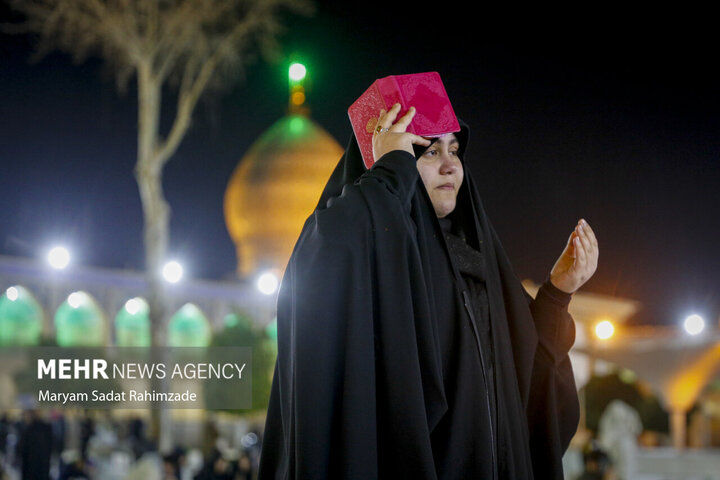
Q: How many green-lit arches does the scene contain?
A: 4